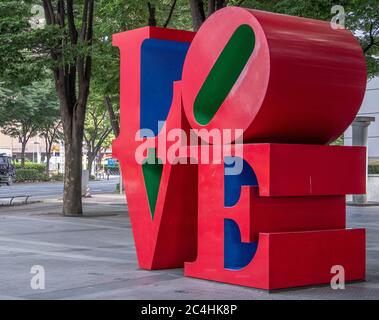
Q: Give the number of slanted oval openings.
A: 1